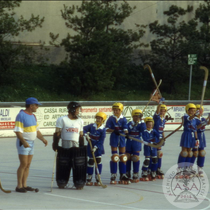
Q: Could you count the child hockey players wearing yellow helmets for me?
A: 7